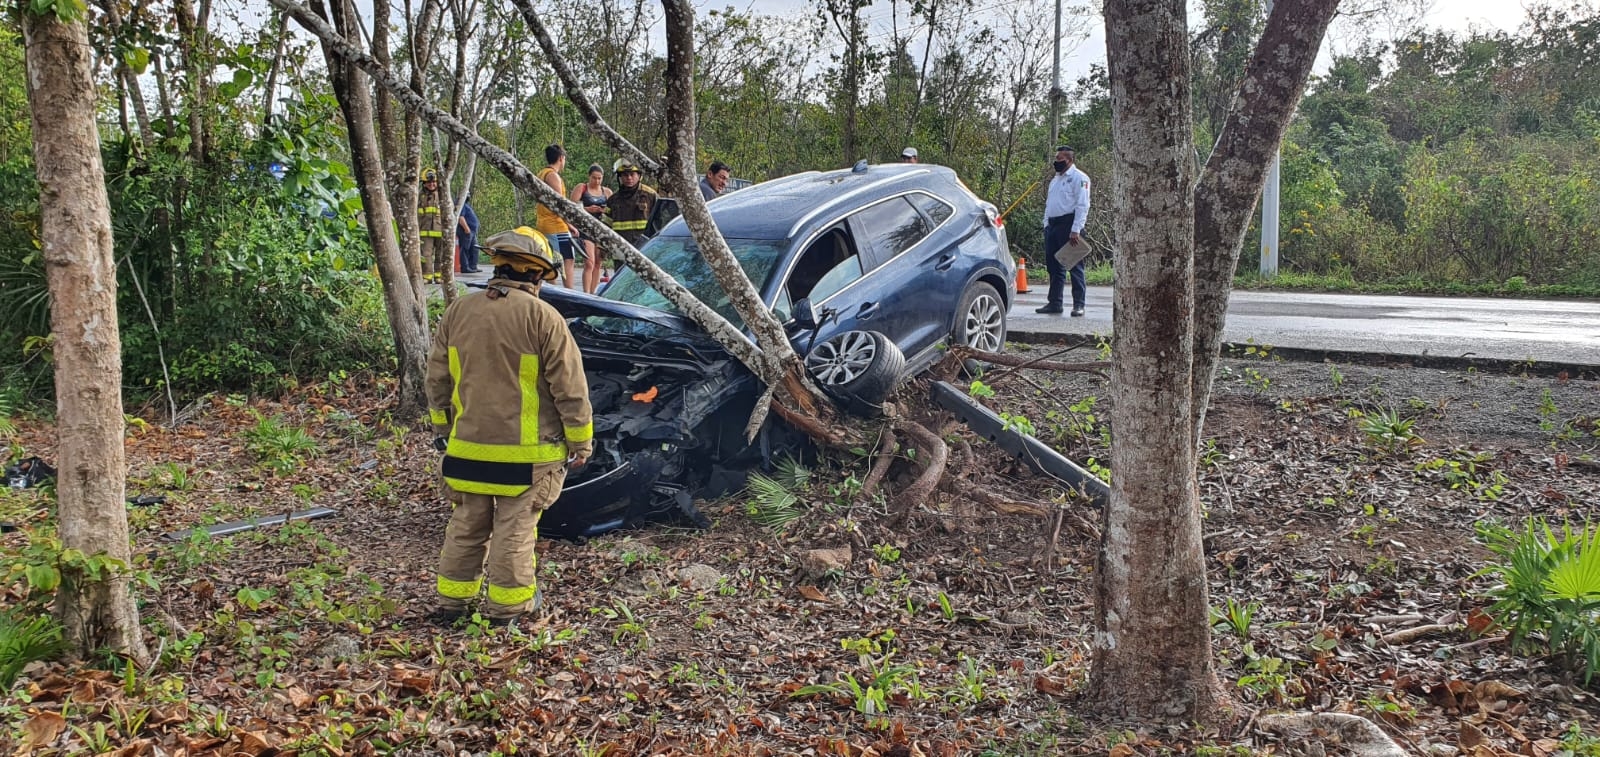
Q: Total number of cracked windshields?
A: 1